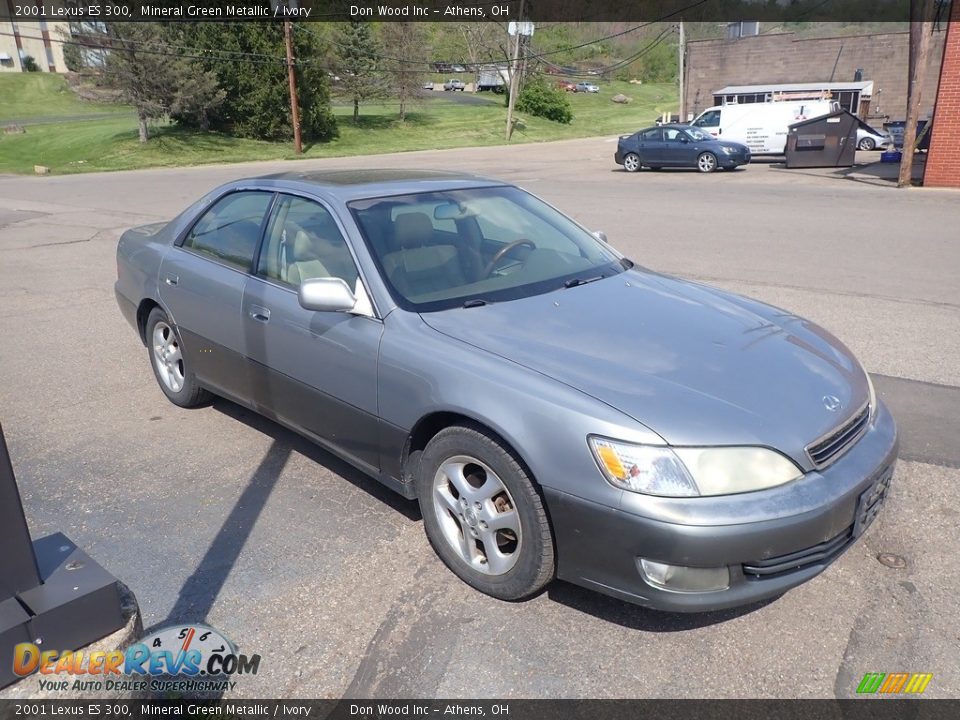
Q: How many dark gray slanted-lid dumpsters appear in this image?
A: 1